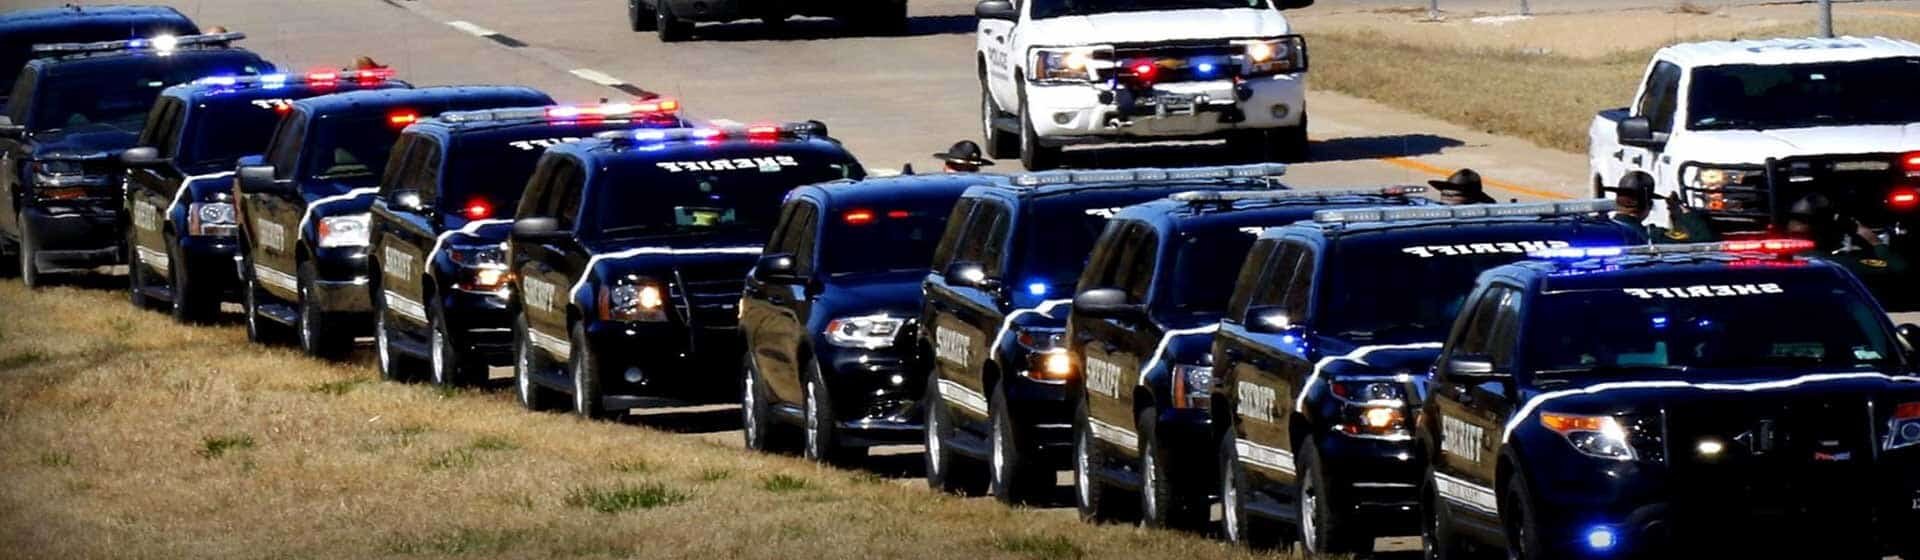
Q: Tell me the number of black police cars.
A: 11